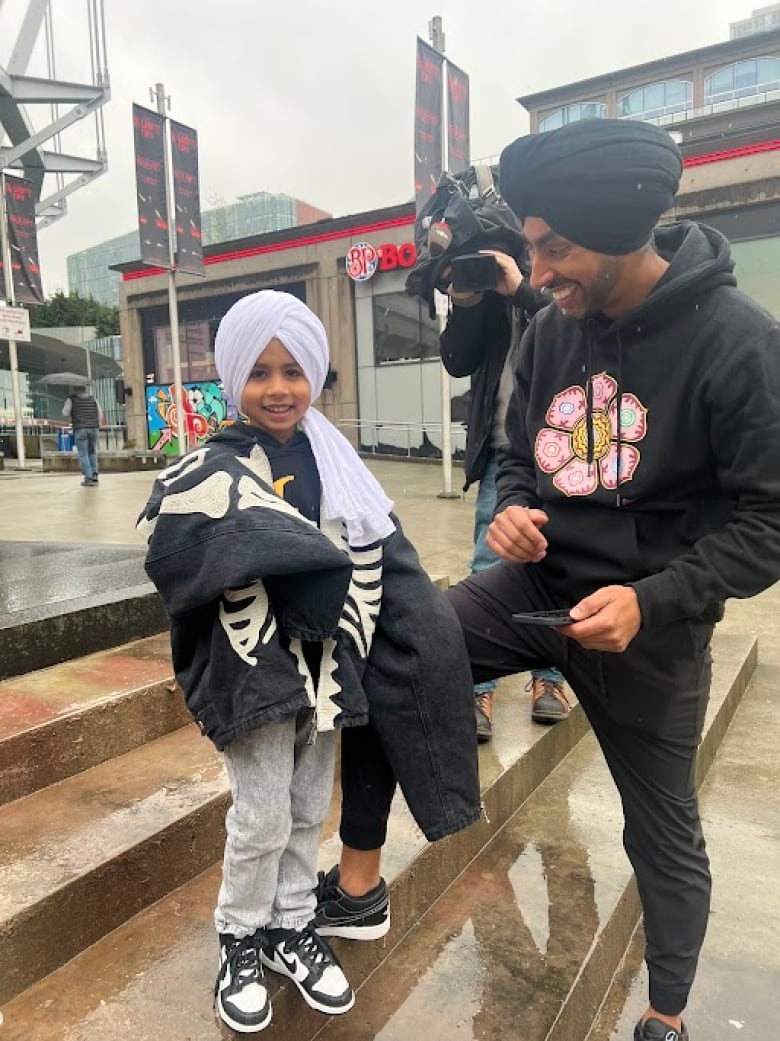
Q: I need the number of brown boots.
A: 2